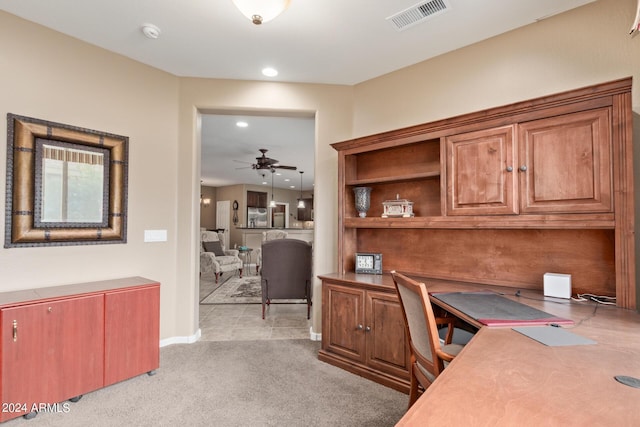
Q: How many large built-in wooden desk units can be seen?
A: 1